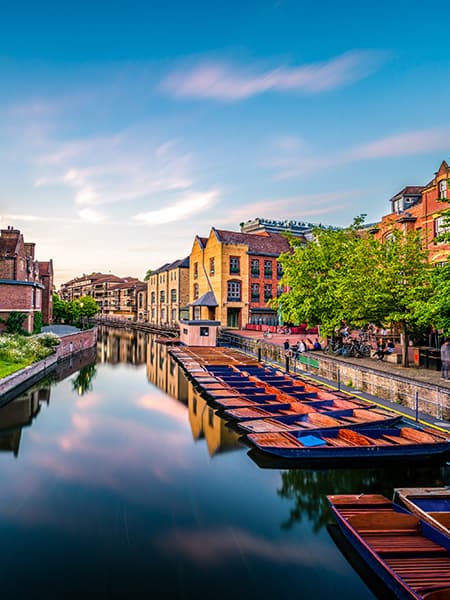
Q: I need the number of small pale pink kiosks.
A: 1